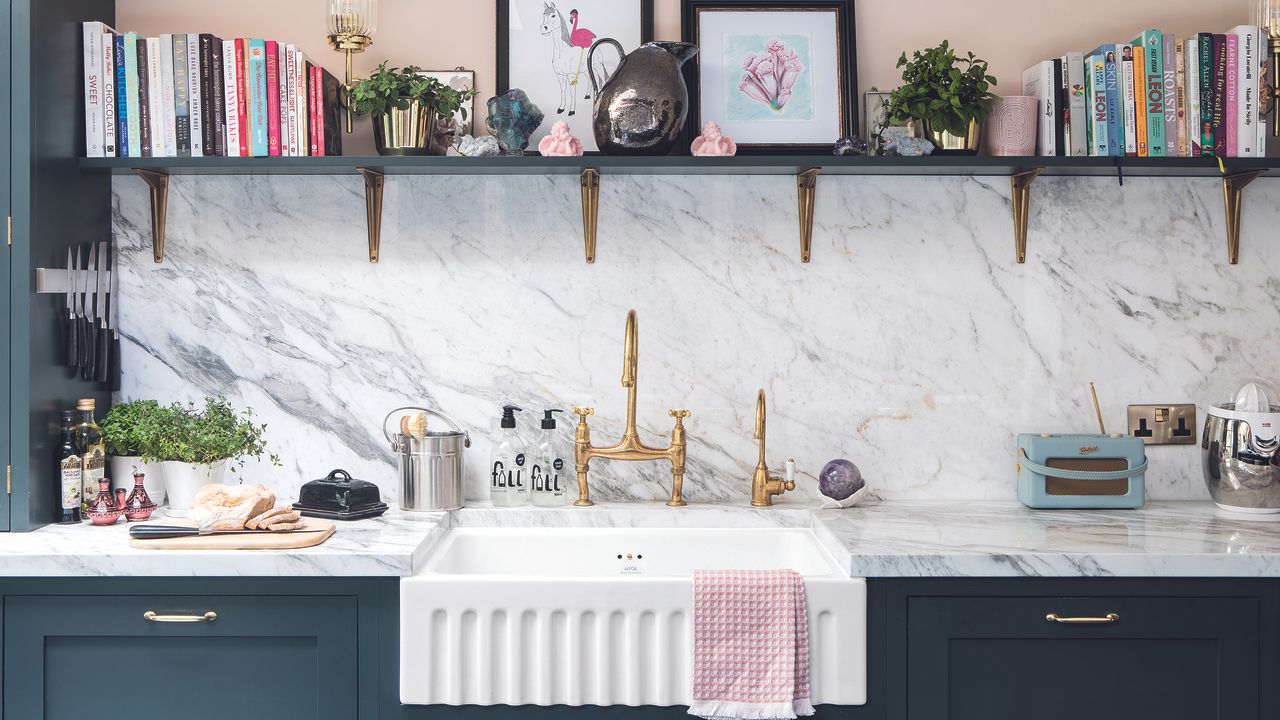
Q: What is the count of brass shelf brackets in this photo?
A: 6